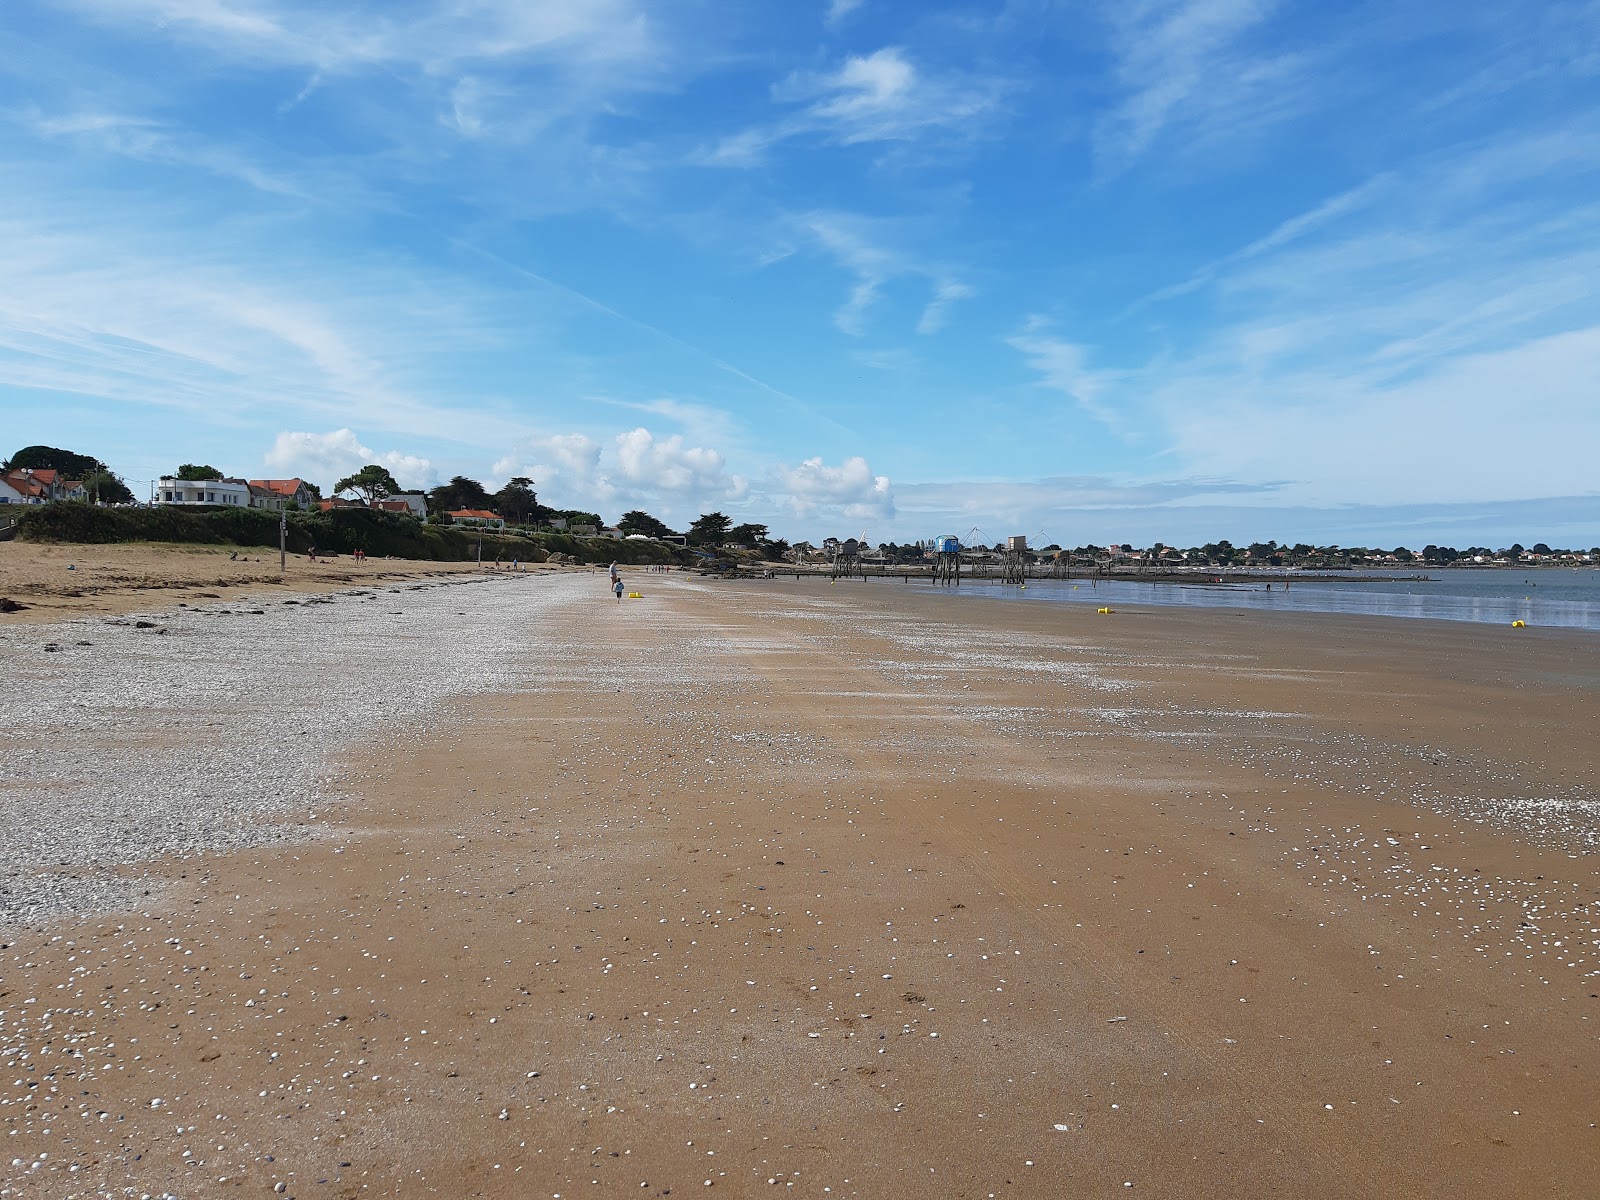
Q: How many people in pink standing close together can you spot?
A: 2